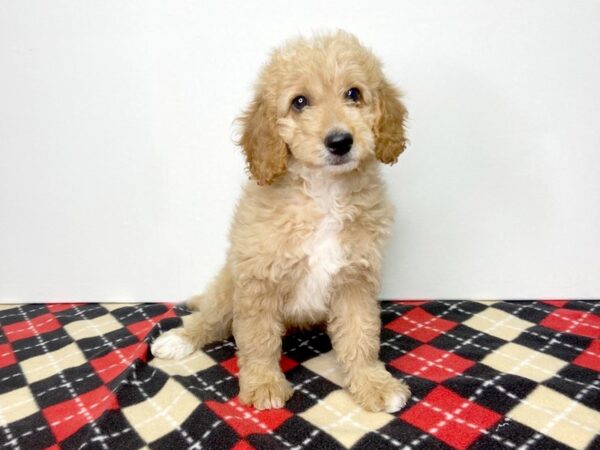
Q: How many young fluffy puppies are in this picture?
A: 1